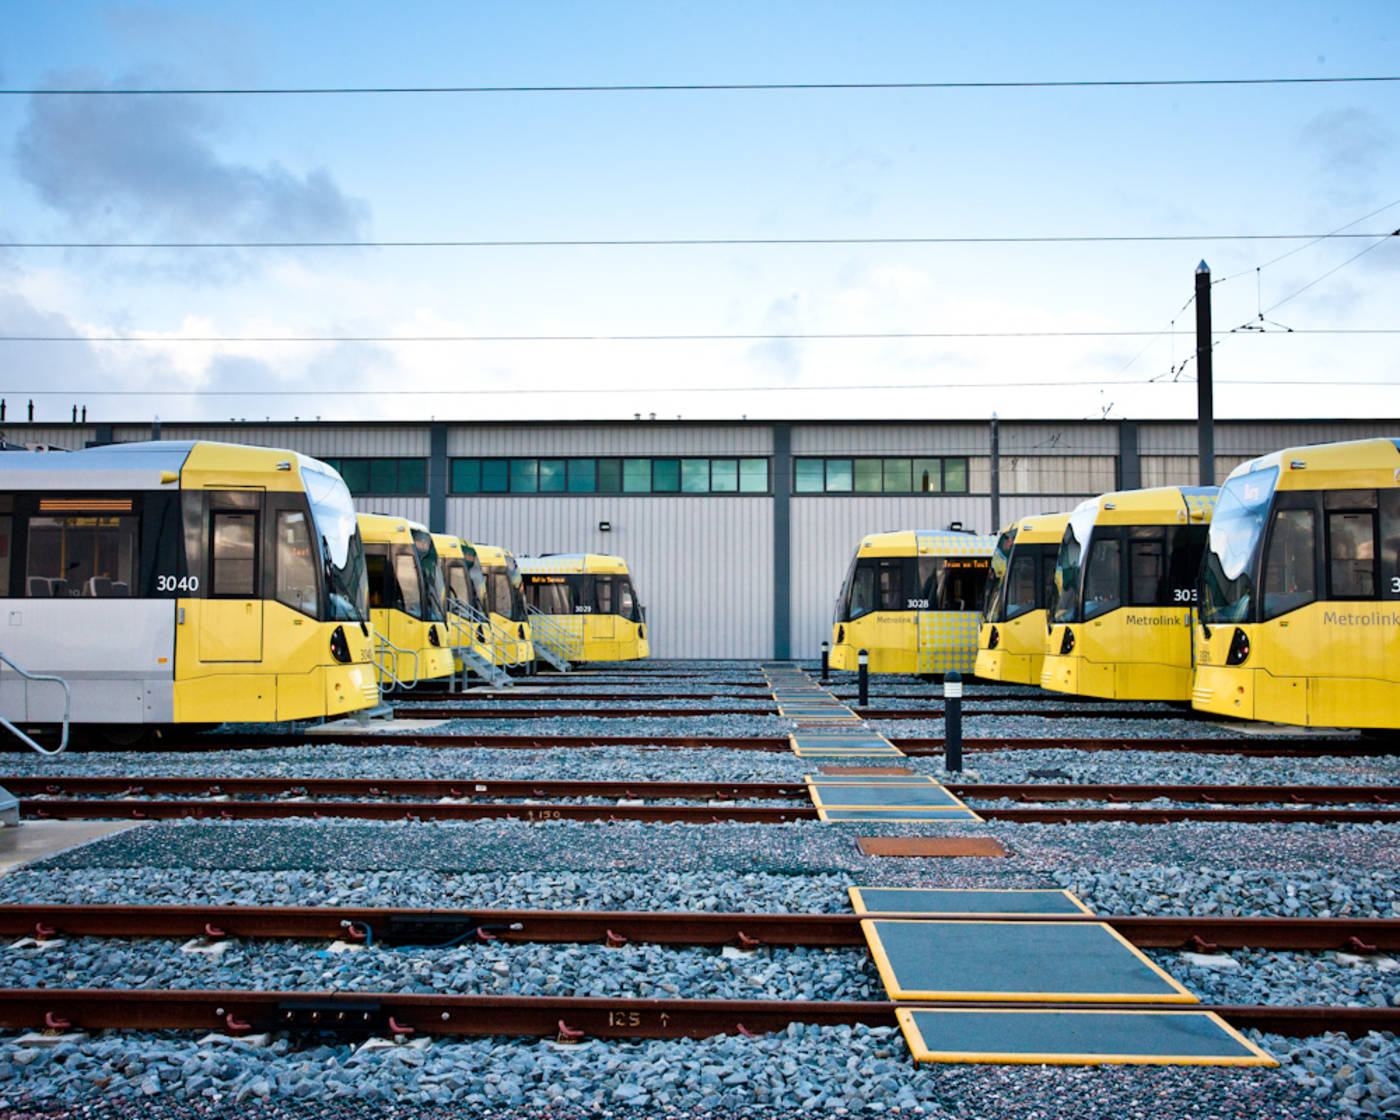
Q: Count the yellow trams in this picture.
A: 9